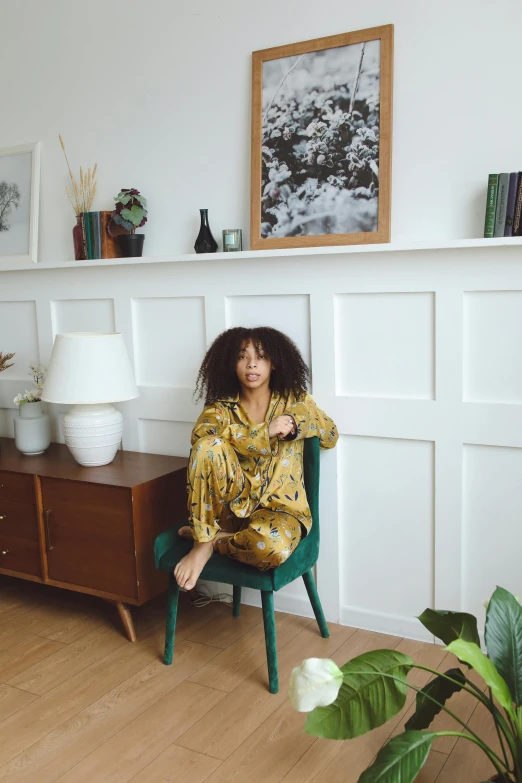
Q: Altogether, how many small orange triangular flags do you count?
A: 0